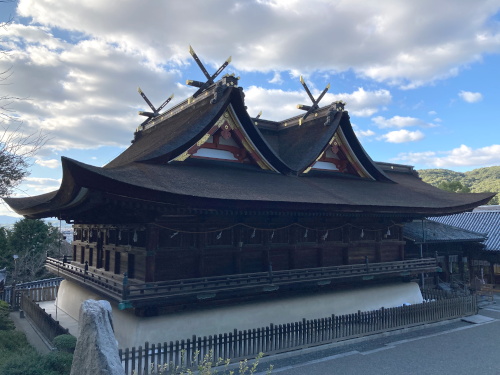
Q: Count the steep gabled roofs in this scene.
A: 2